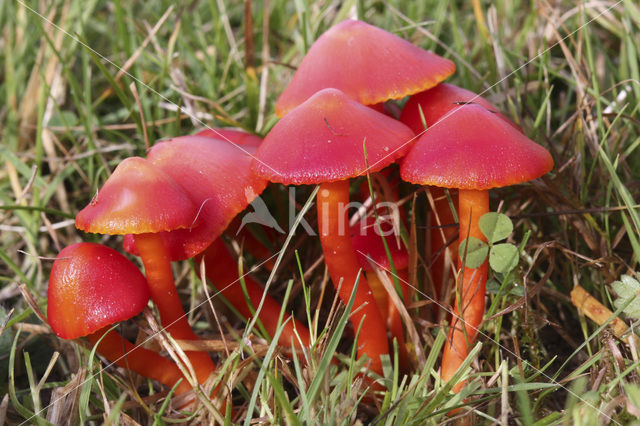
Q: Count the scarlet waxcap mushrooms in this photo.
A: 9